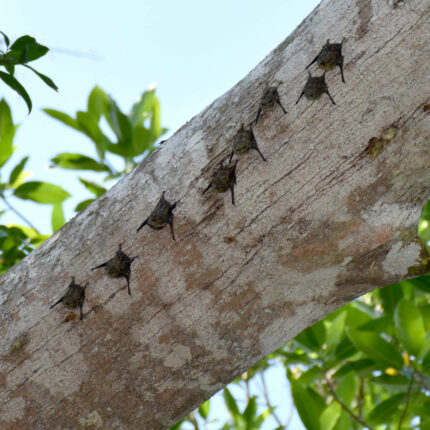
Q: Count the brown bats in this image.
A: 8